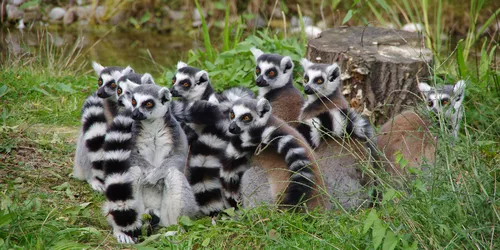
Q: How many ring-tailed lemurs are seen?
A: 8